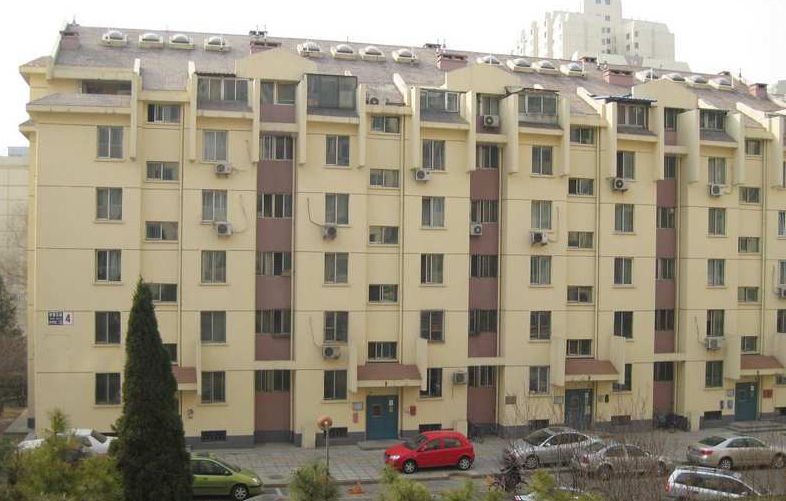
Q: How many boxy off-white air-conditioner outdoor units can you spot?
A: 14